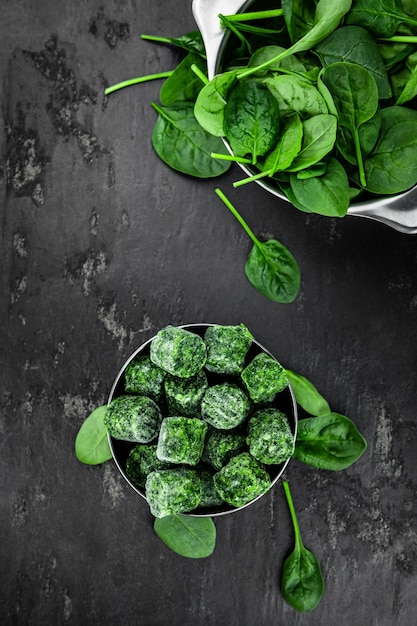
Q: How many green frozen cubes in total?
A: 14